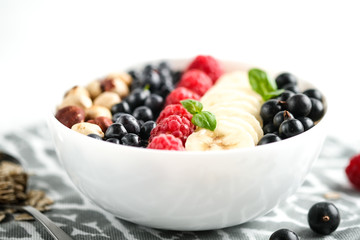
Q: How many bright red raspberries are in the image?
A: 7